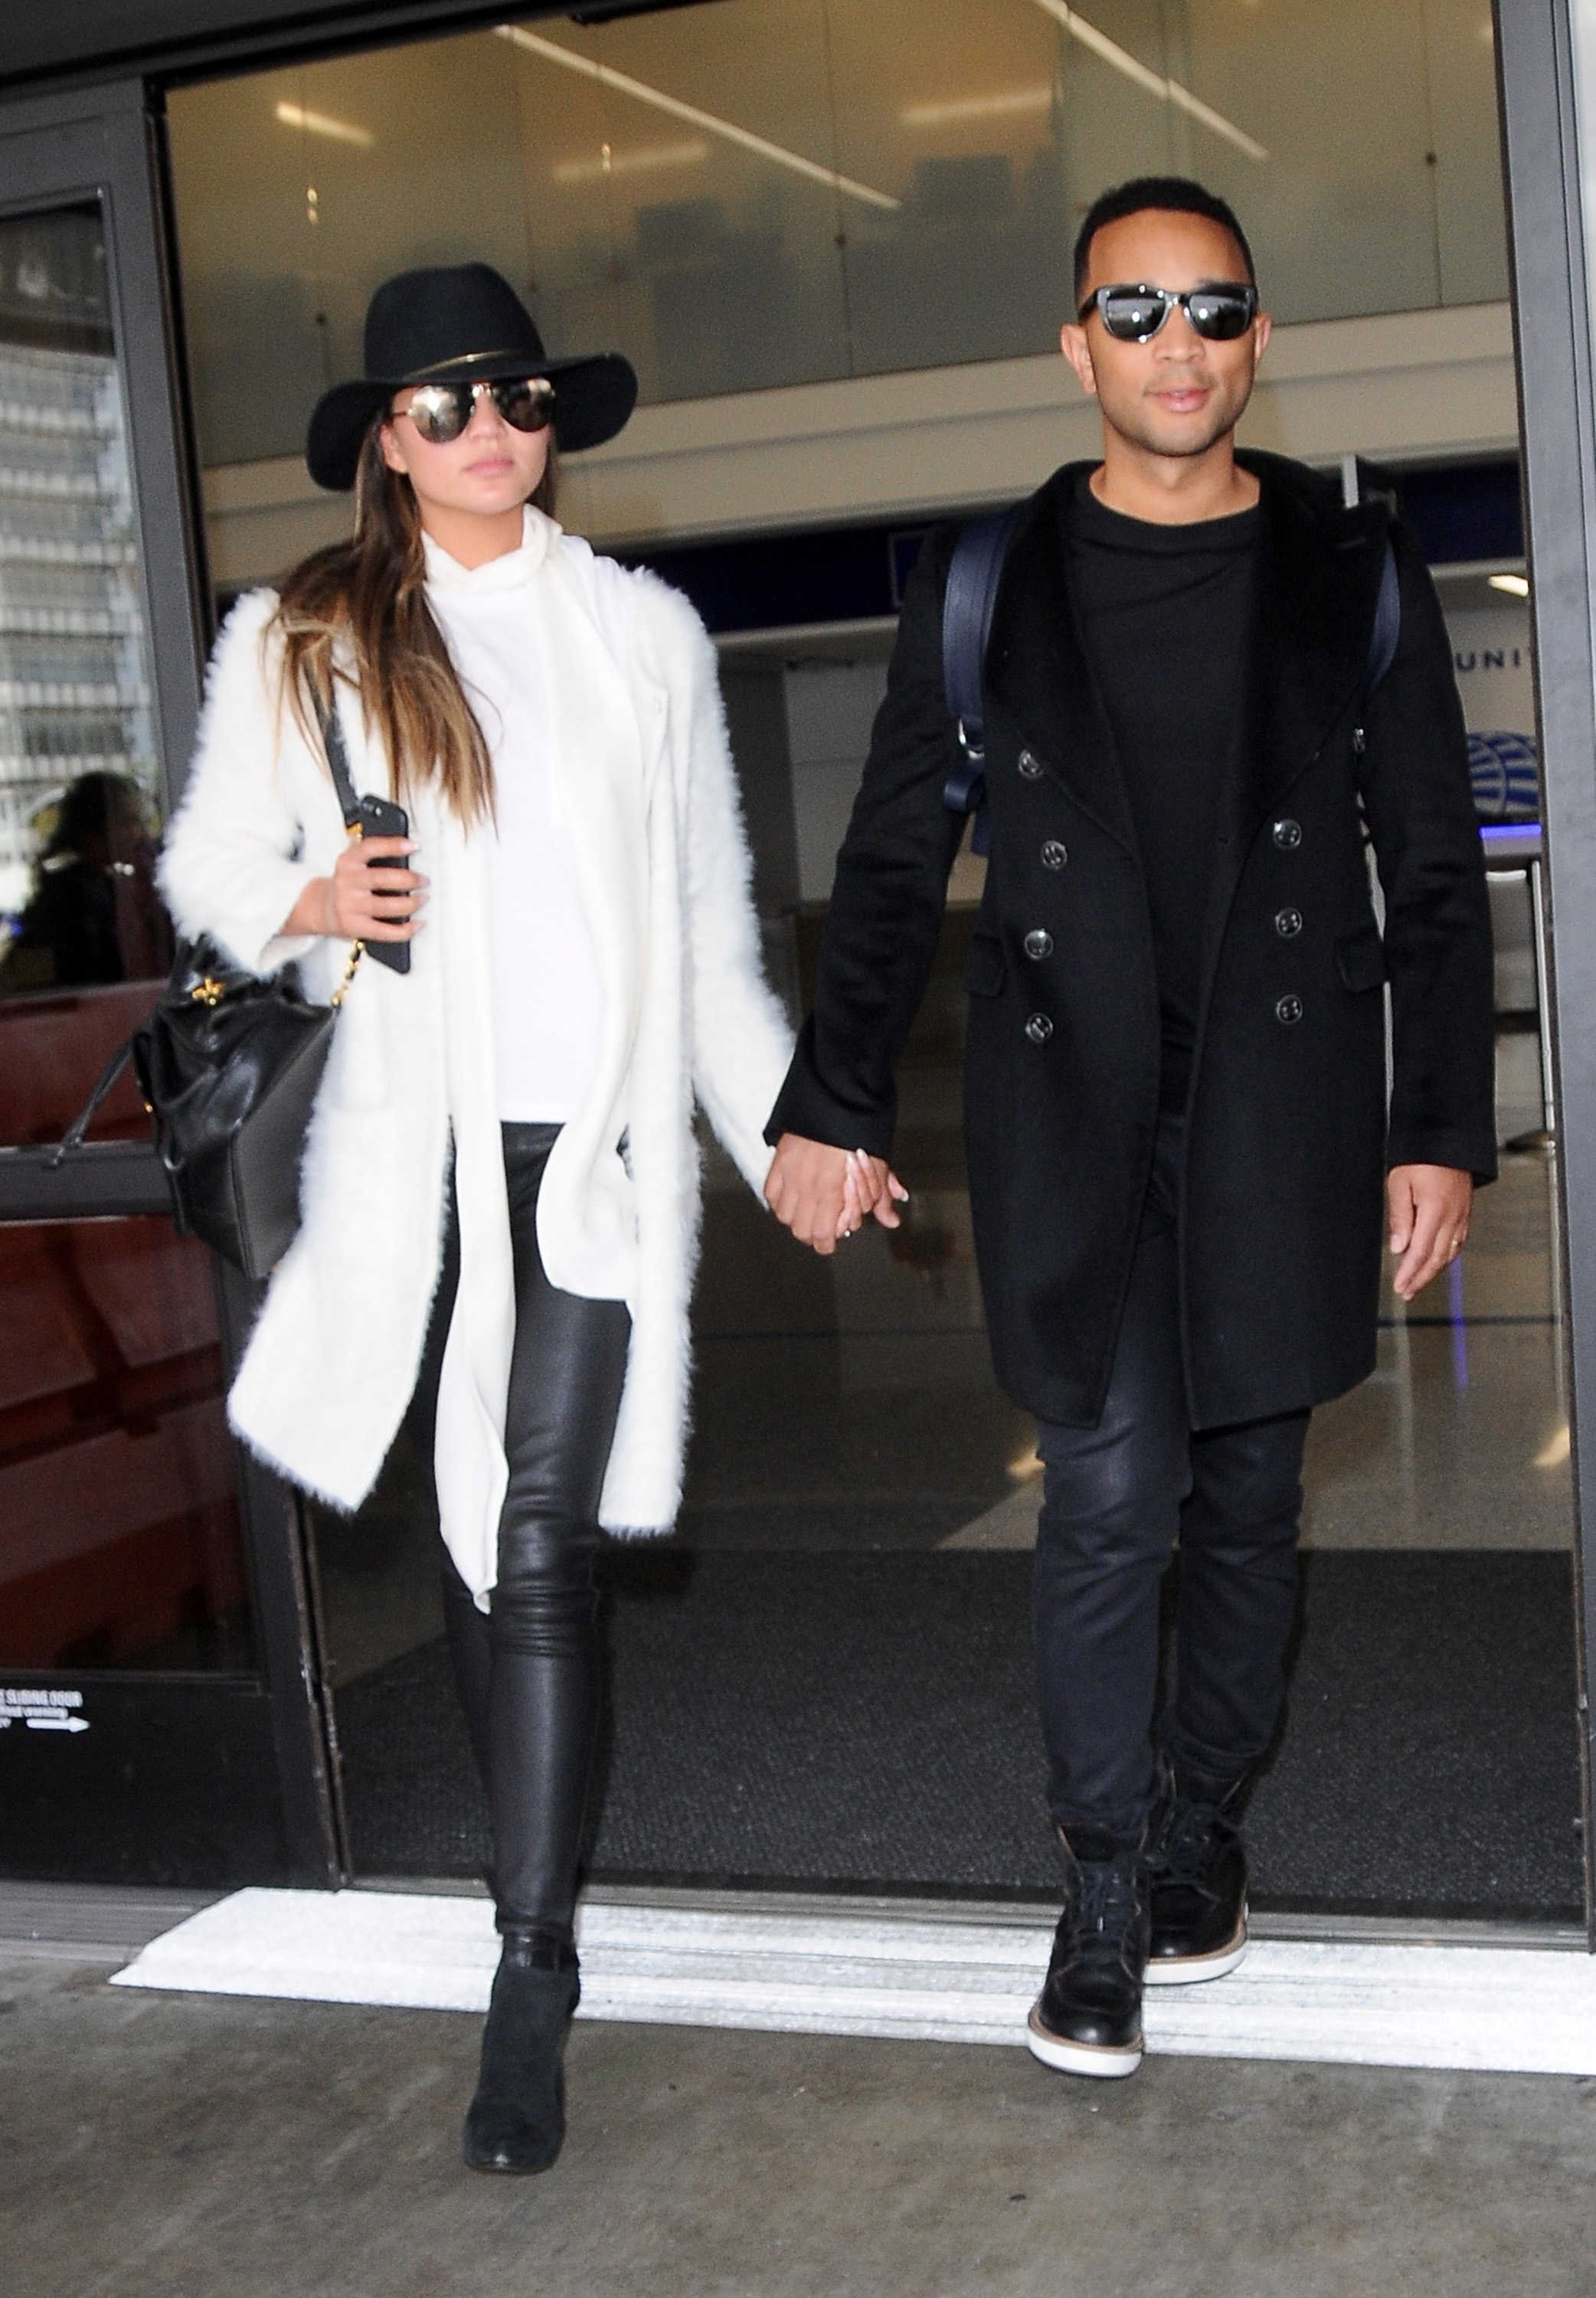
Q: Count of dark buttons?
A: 7